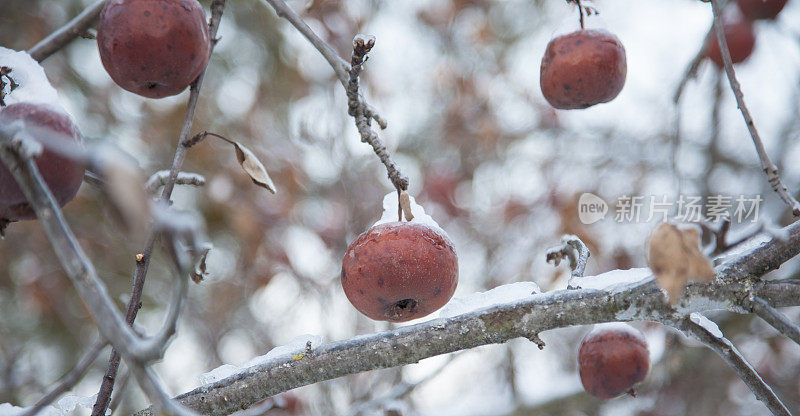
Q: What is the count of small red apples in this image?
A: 7